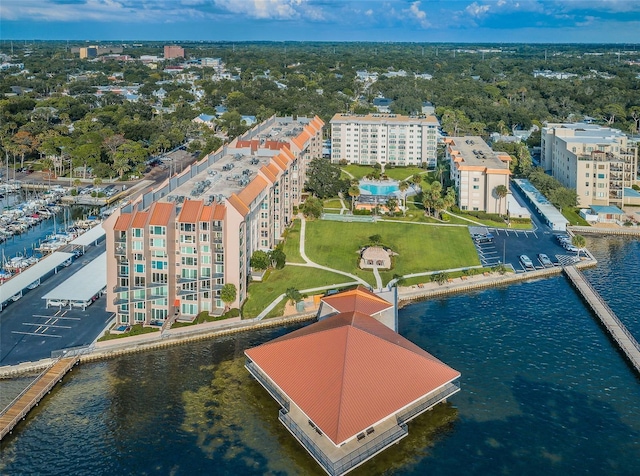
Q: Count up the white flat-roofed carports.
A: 4